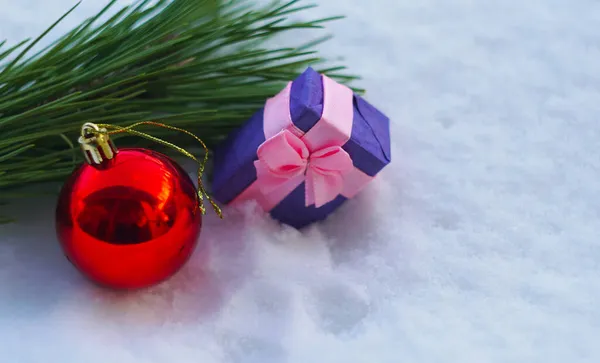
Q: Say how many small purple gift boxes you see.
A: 1